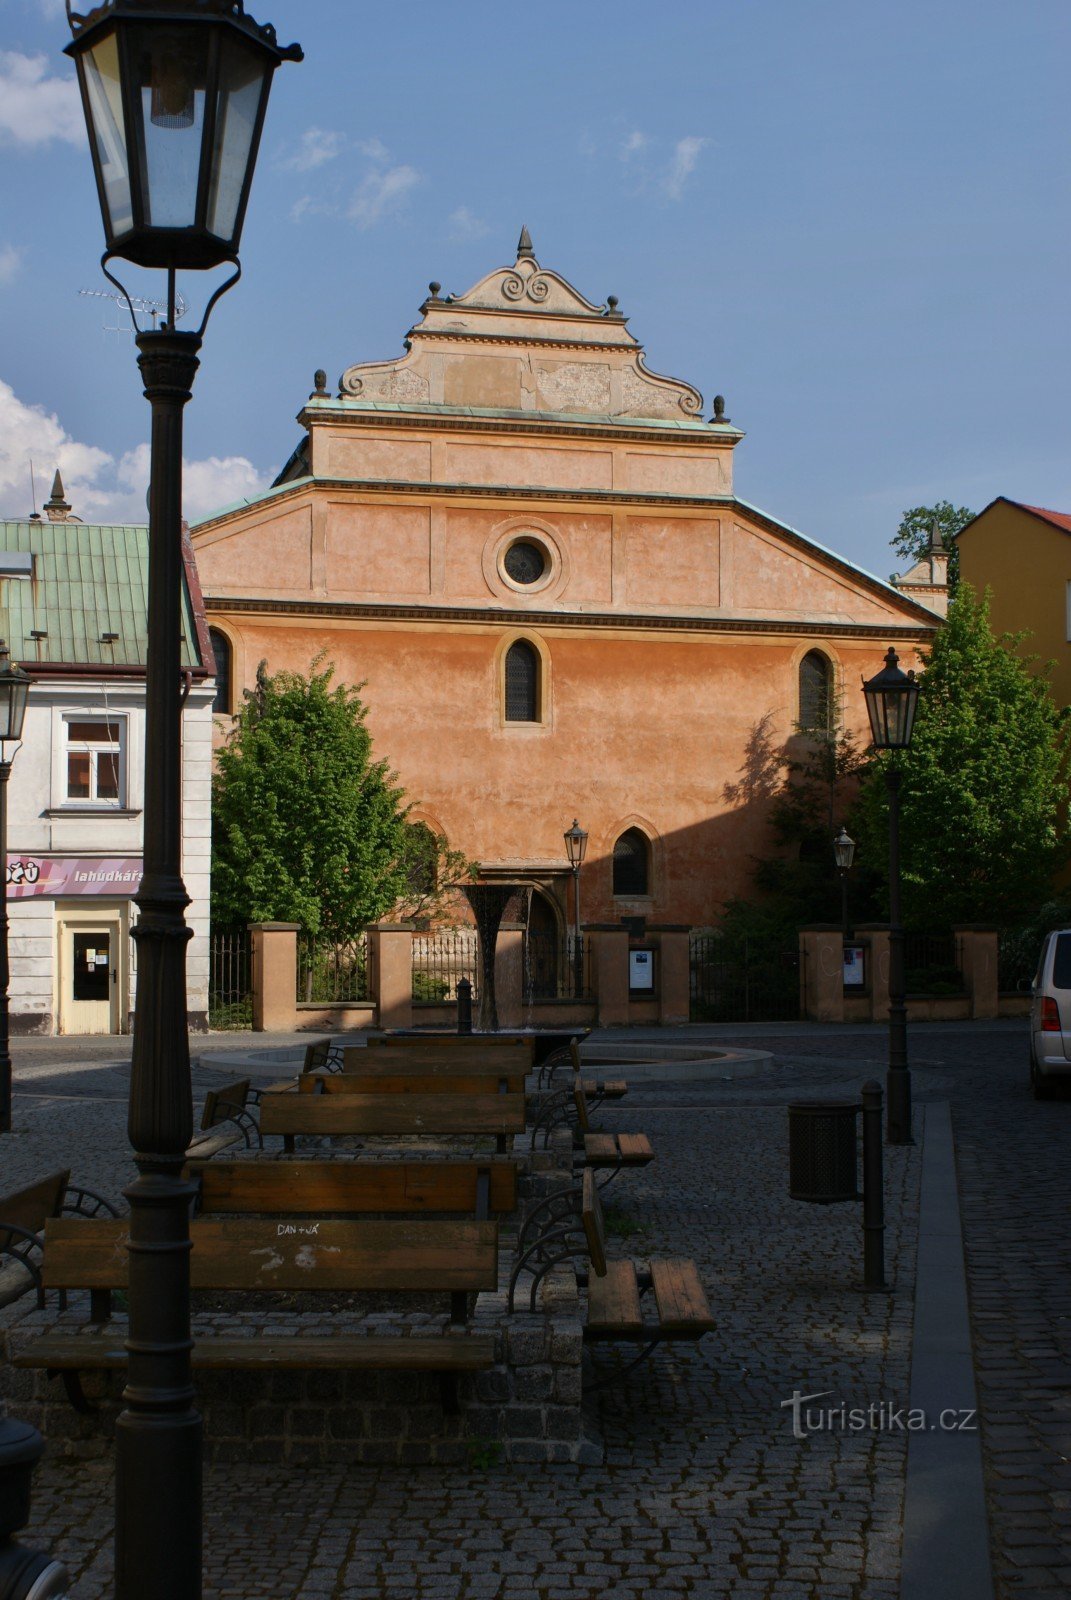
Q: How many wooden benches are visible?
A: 12